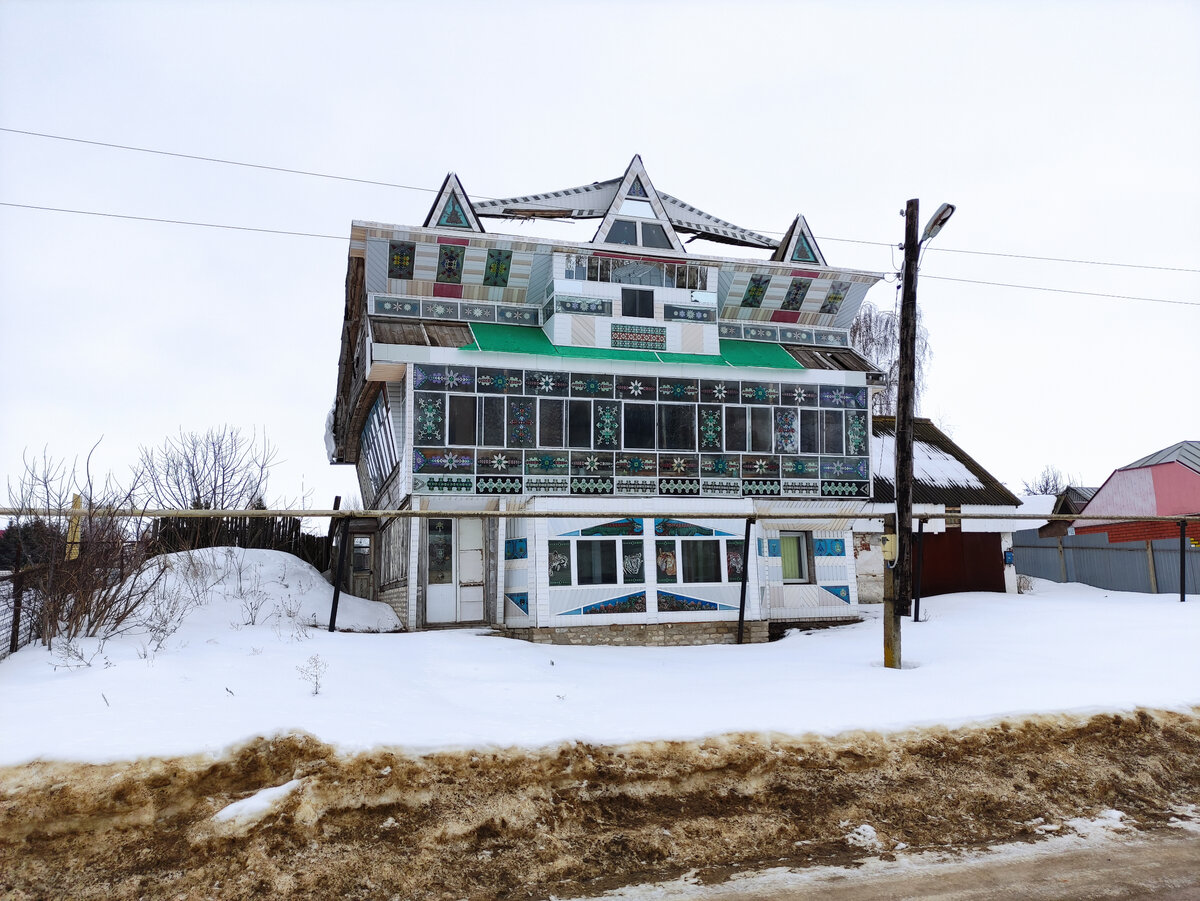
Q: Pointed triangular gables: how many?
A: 3